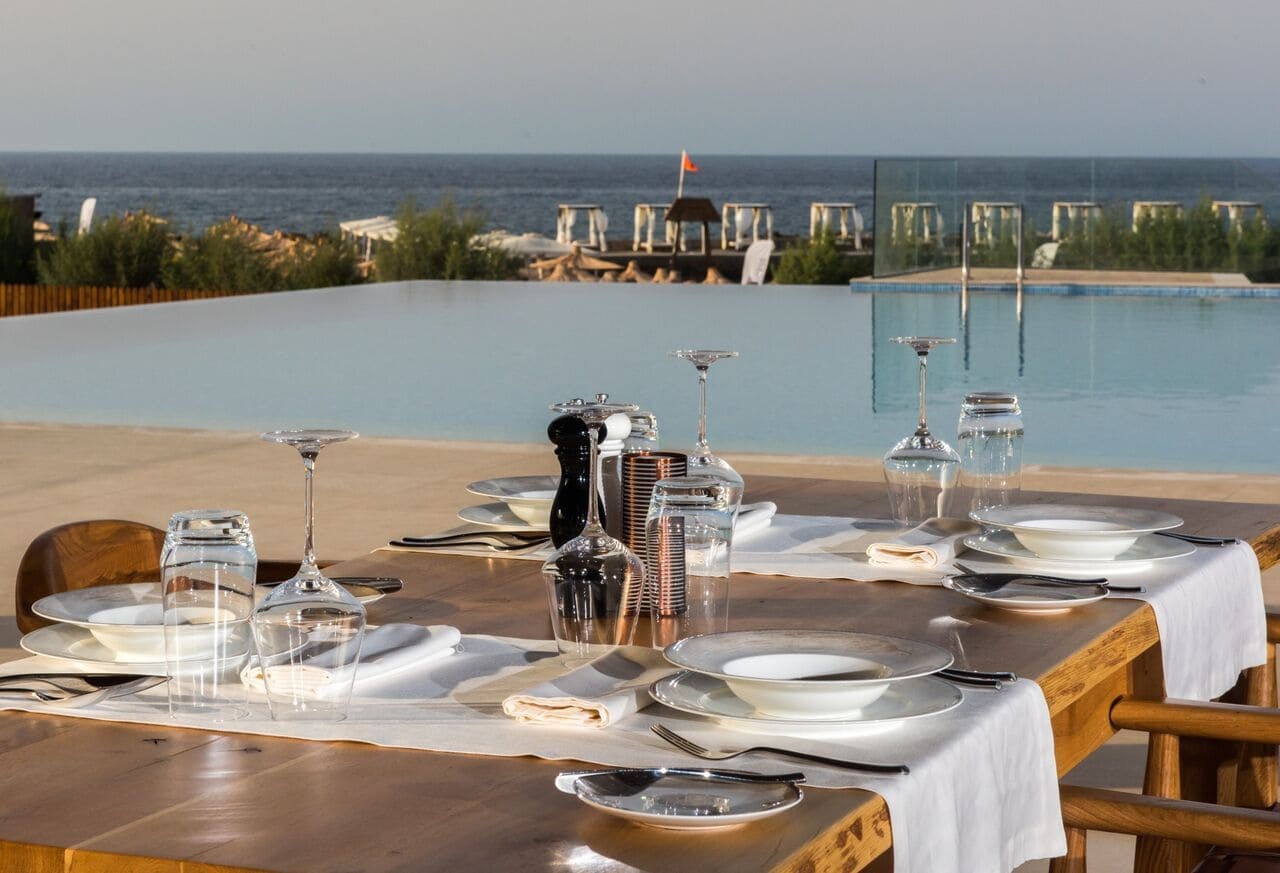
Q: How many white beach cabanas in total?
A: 9